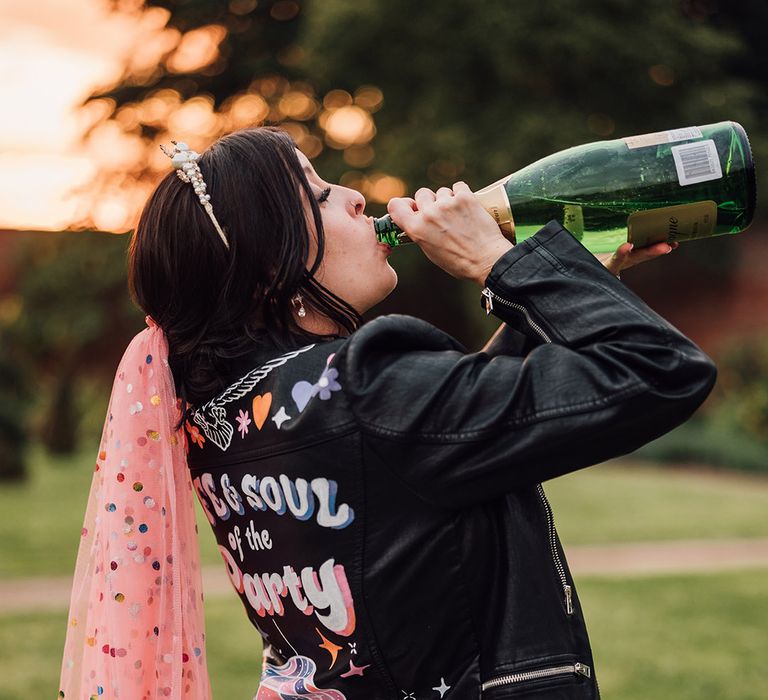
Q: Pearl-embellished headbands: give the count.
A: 1